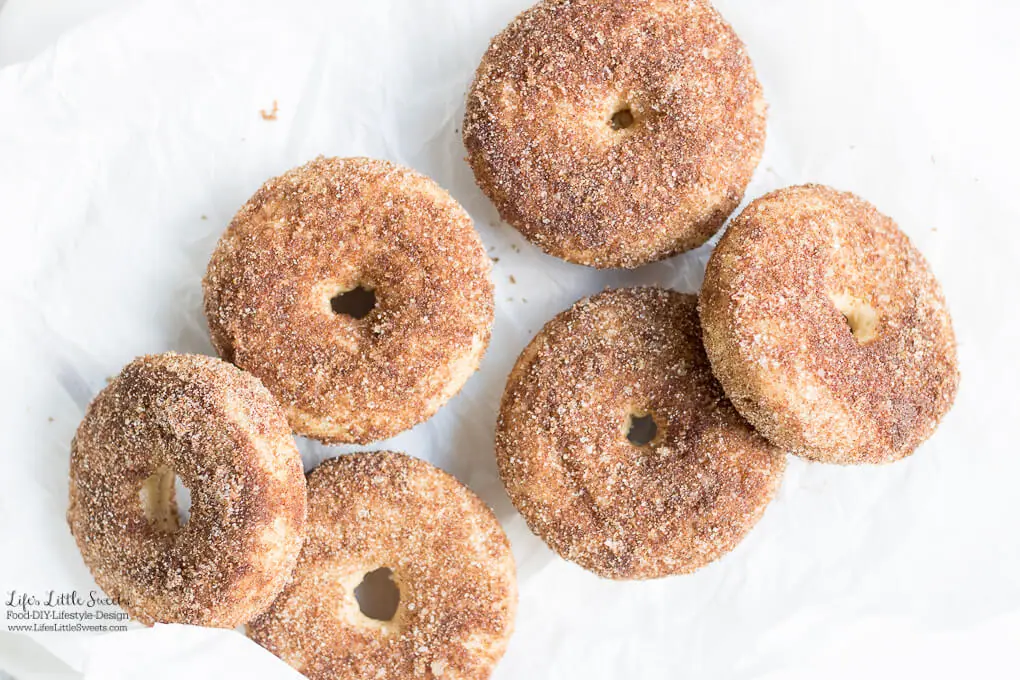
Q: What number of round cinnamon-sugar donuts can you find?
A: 6